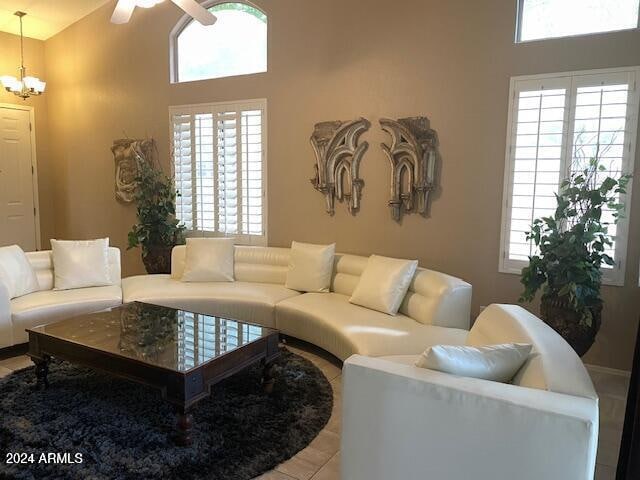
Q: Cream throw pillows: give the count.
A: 6